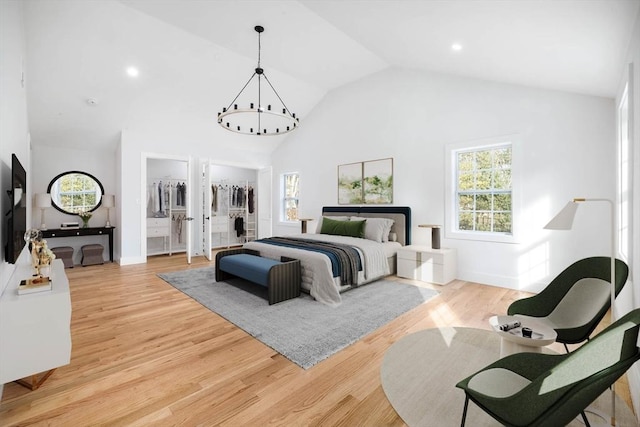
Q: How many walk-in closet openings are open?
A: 2